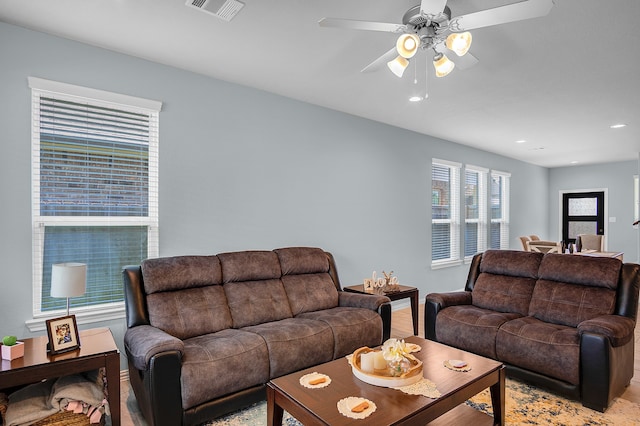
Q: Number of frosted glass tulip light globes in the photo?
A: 4